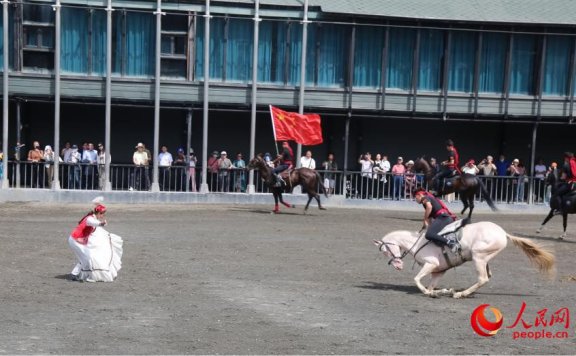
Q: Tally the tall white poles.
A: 7